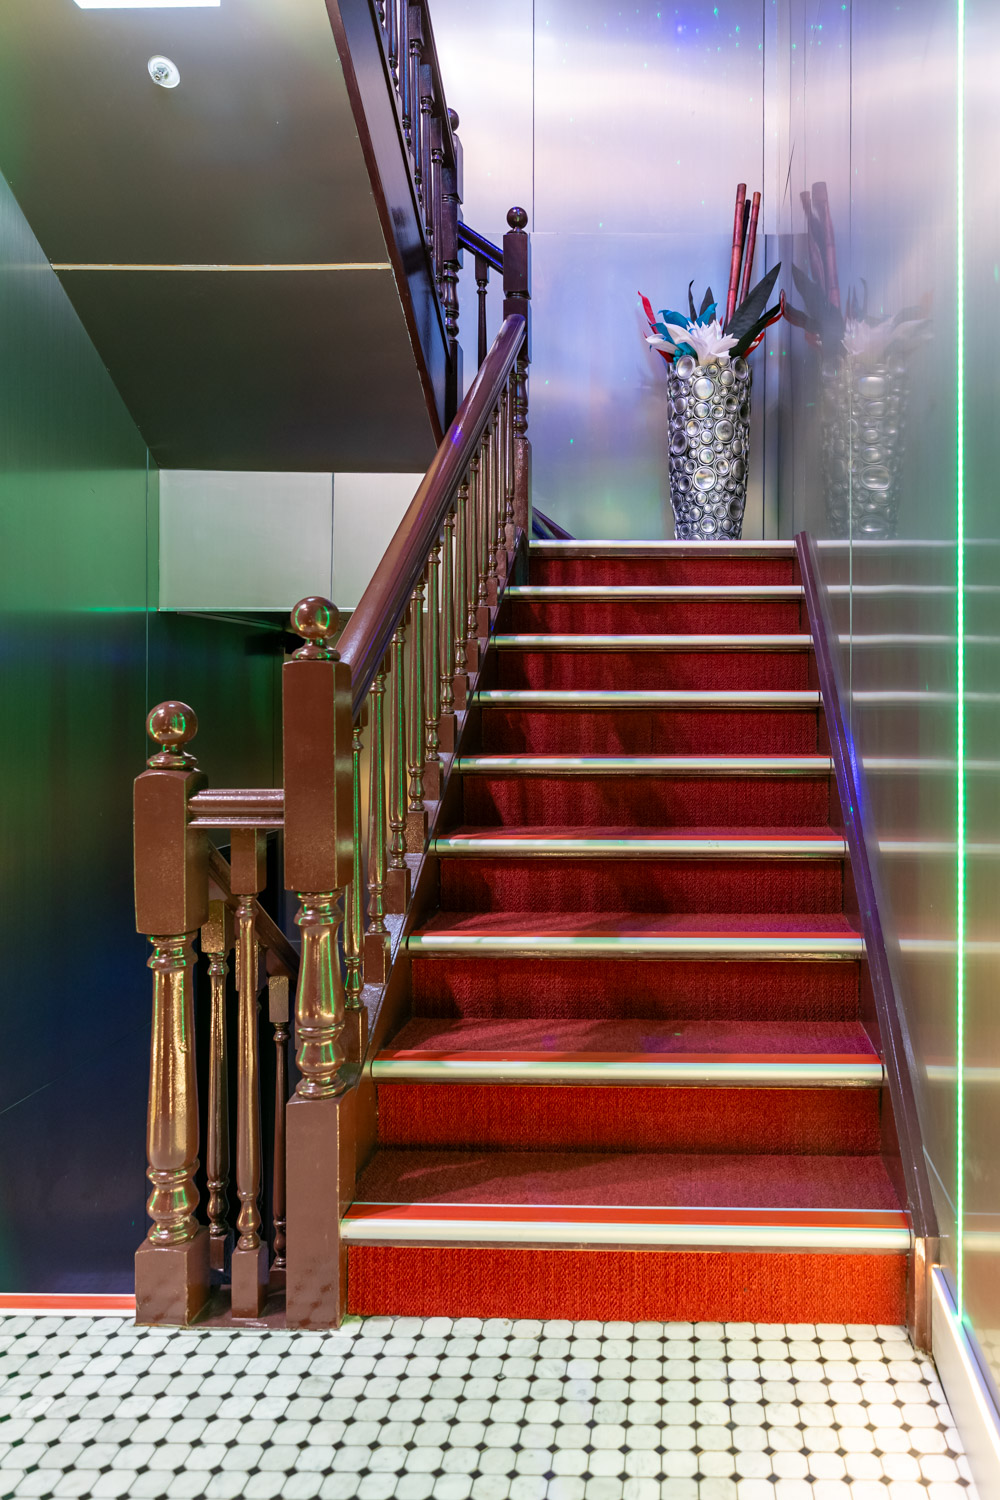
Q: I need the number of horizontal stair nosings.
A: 9